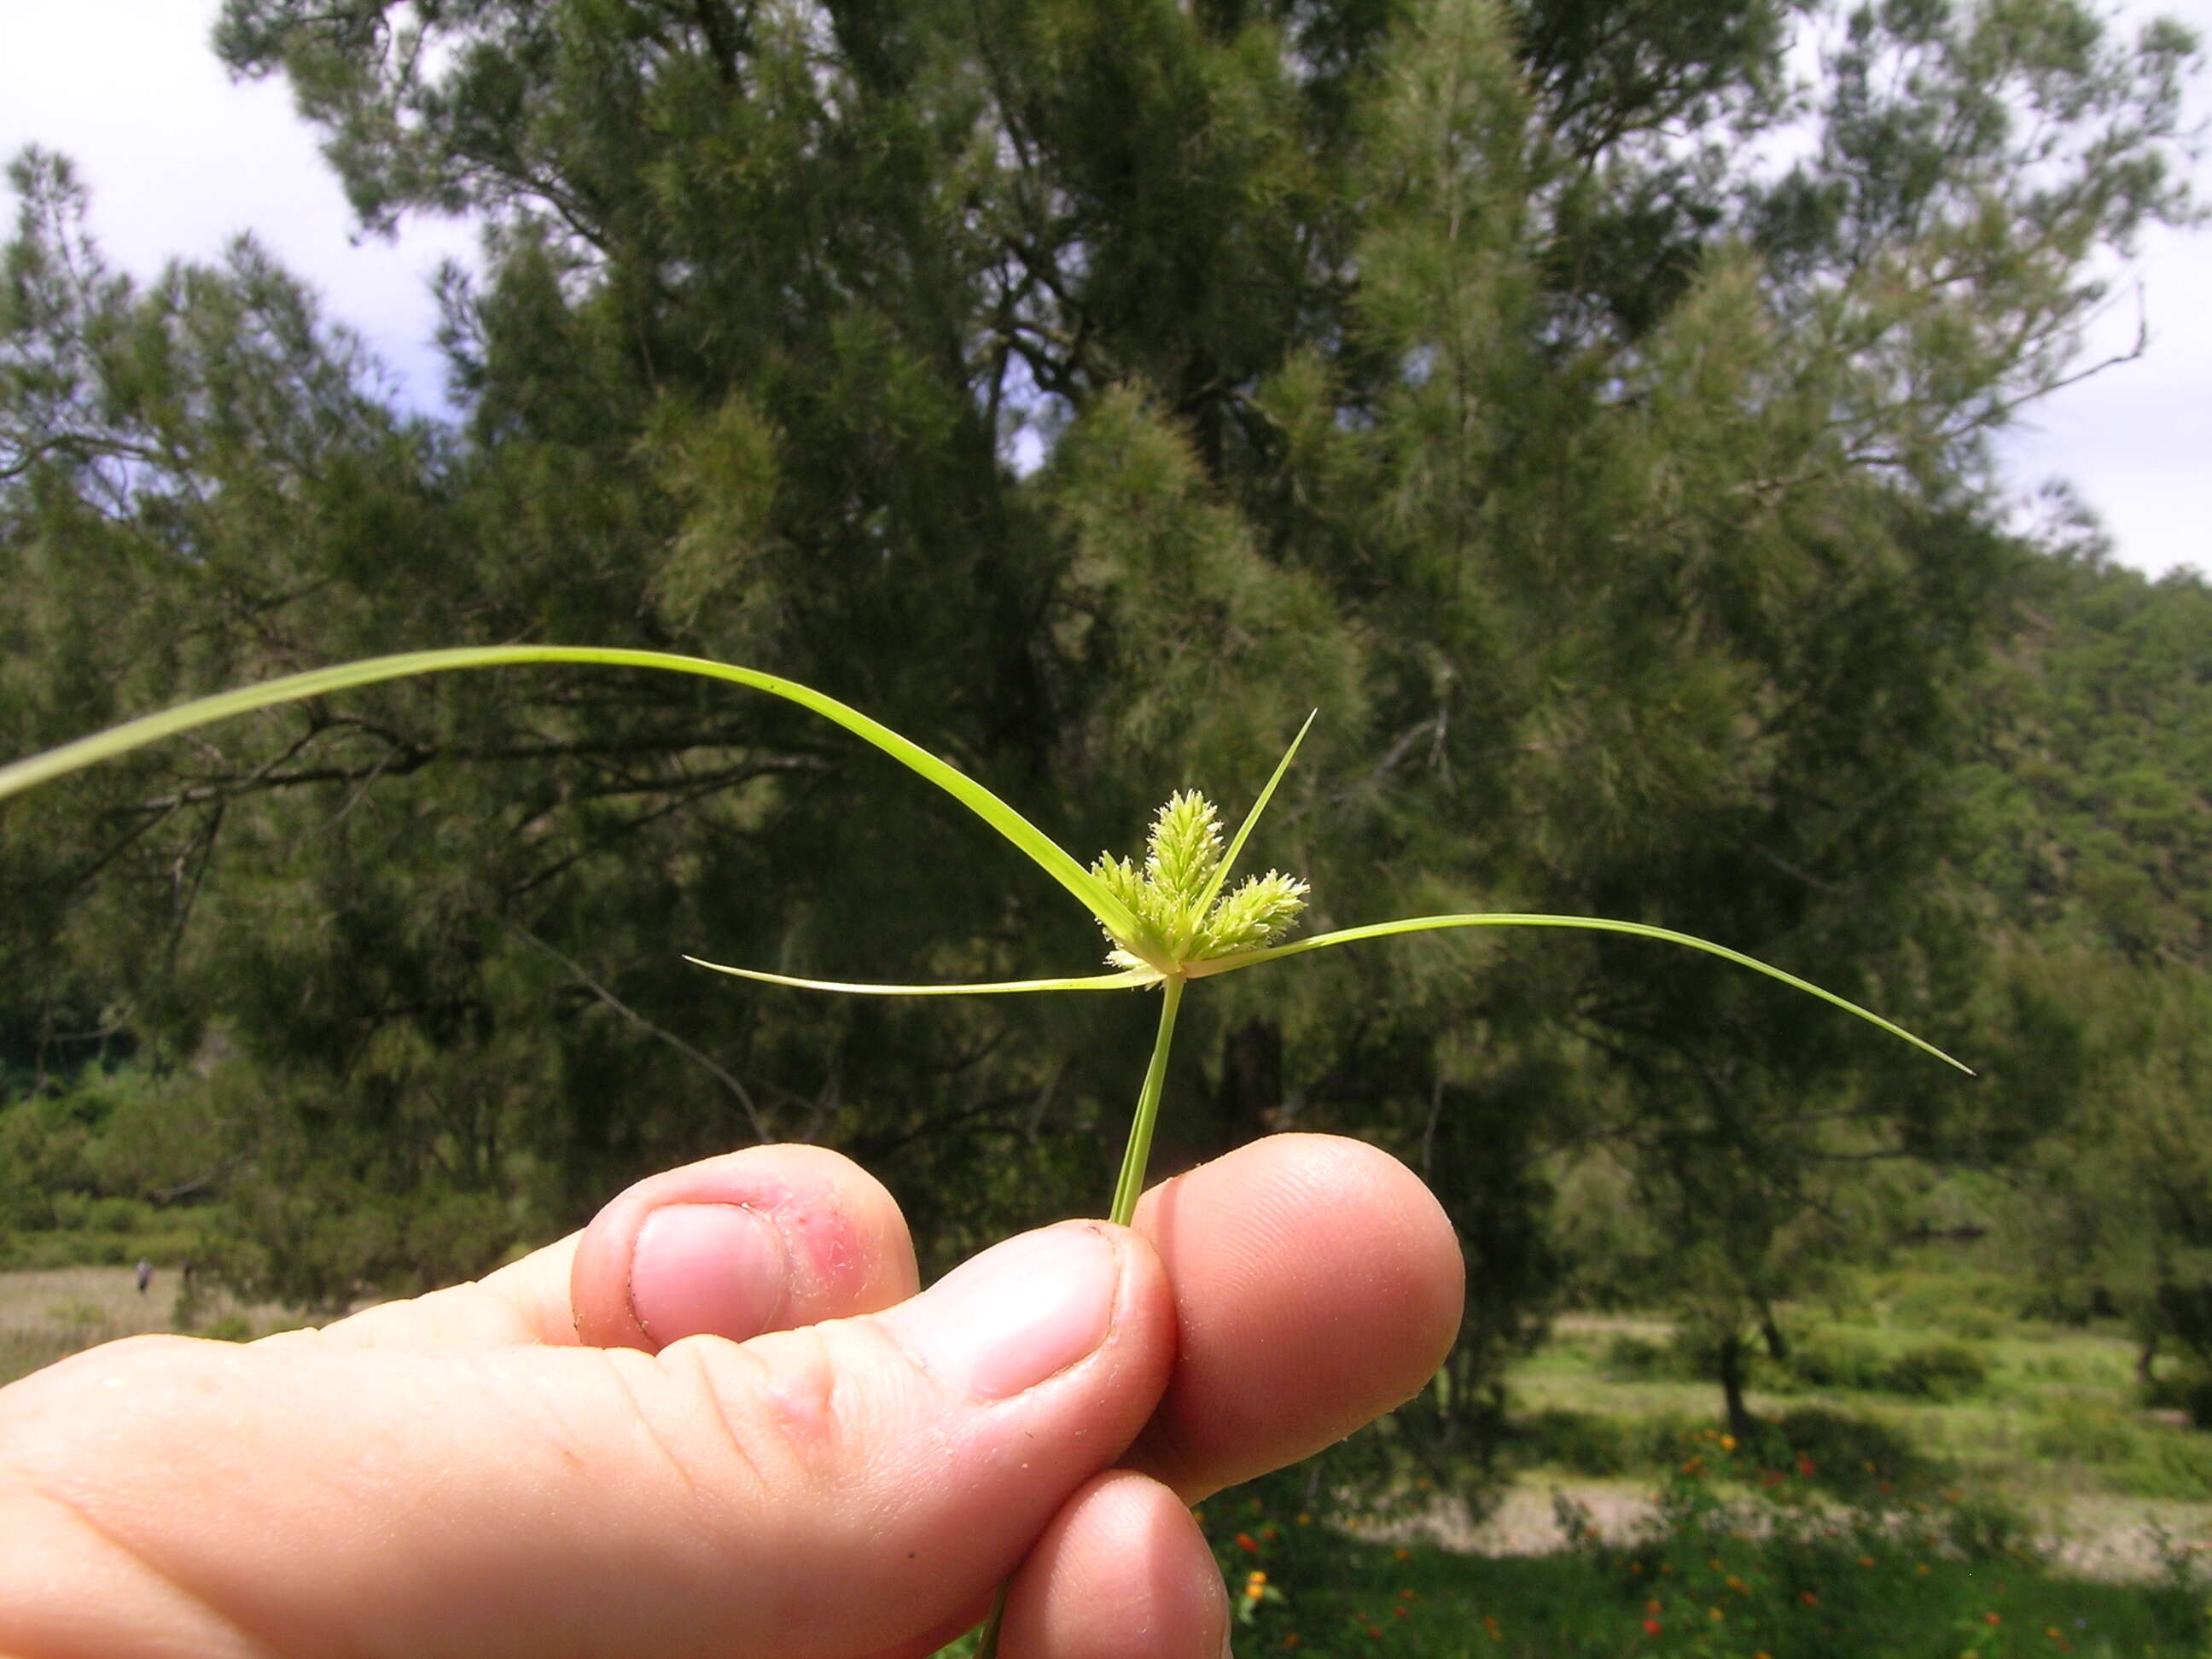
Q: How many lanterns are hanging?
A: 0